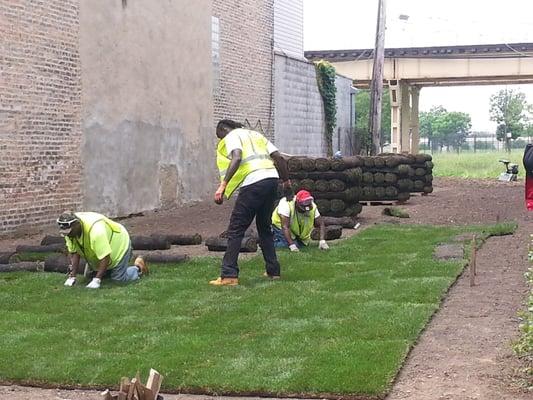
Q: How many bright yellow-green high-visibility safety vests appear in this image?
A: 3